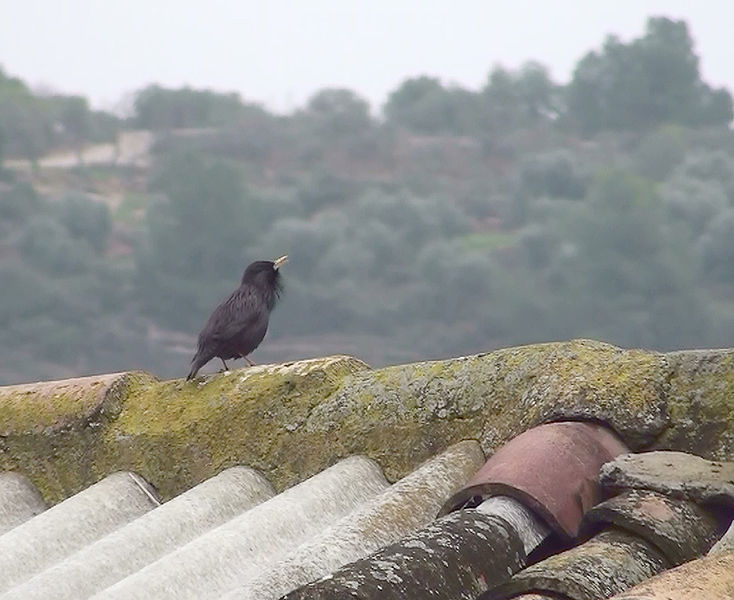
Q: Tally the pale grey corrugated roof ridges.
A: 5